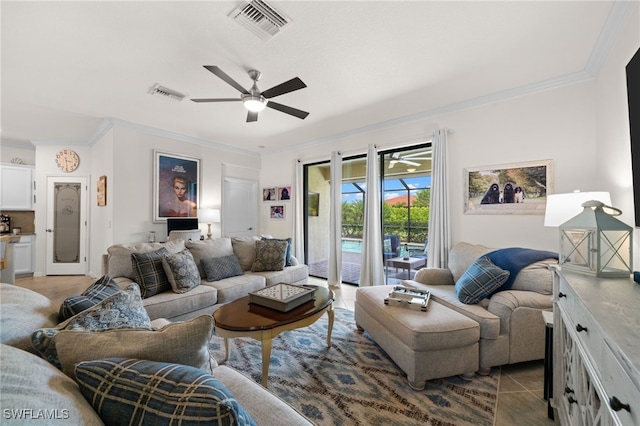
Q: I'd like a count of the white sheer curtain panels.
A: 4